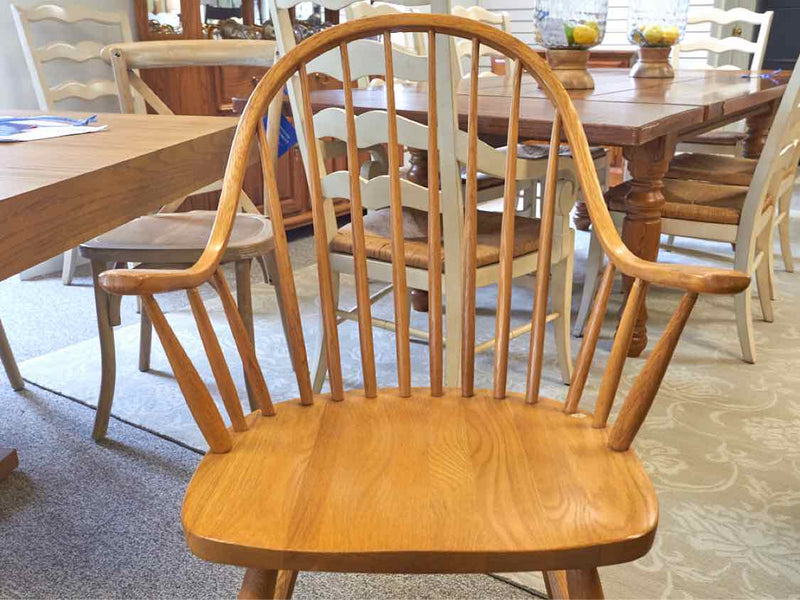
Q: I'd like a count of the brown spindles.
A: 14